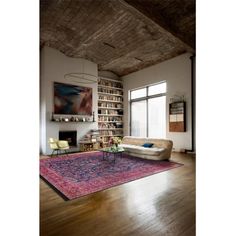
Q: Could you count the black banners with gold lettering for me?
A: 0